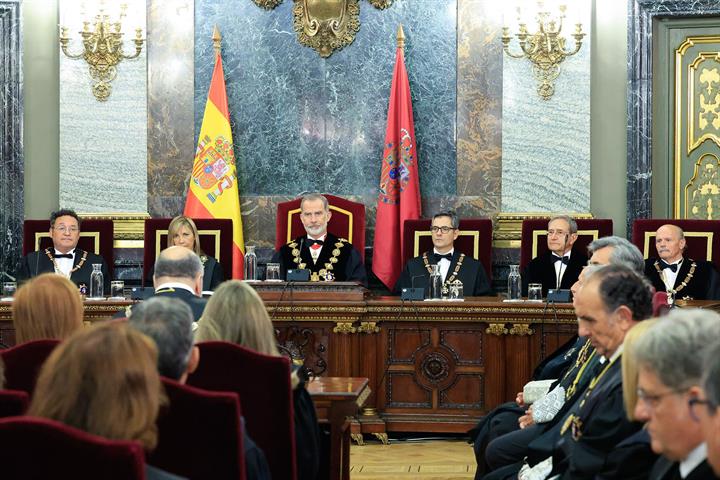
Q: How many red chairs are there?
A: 11